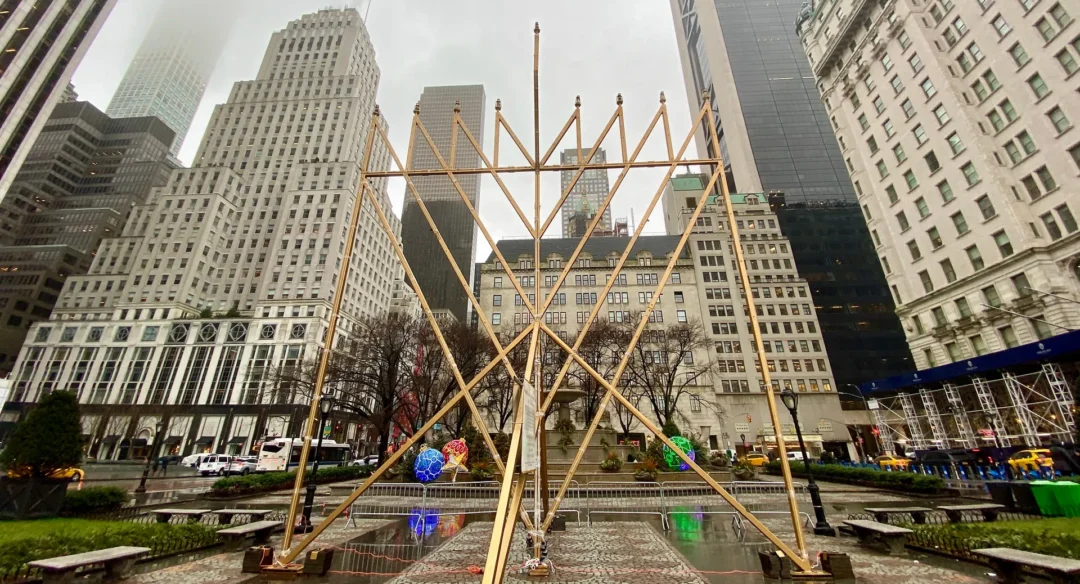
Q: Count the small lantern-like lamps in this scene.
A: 9